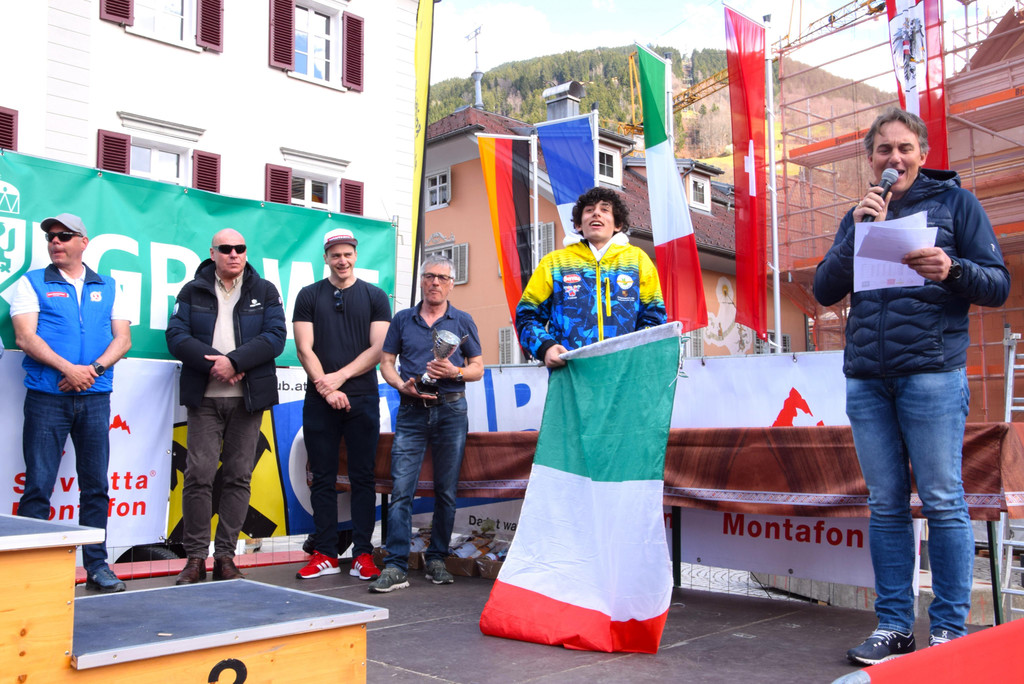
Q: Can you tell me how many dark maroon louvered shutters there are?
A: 9